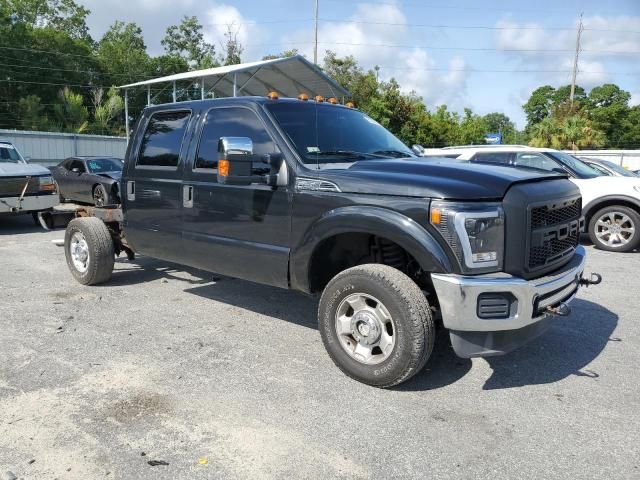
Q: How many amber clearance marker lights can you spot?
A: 5